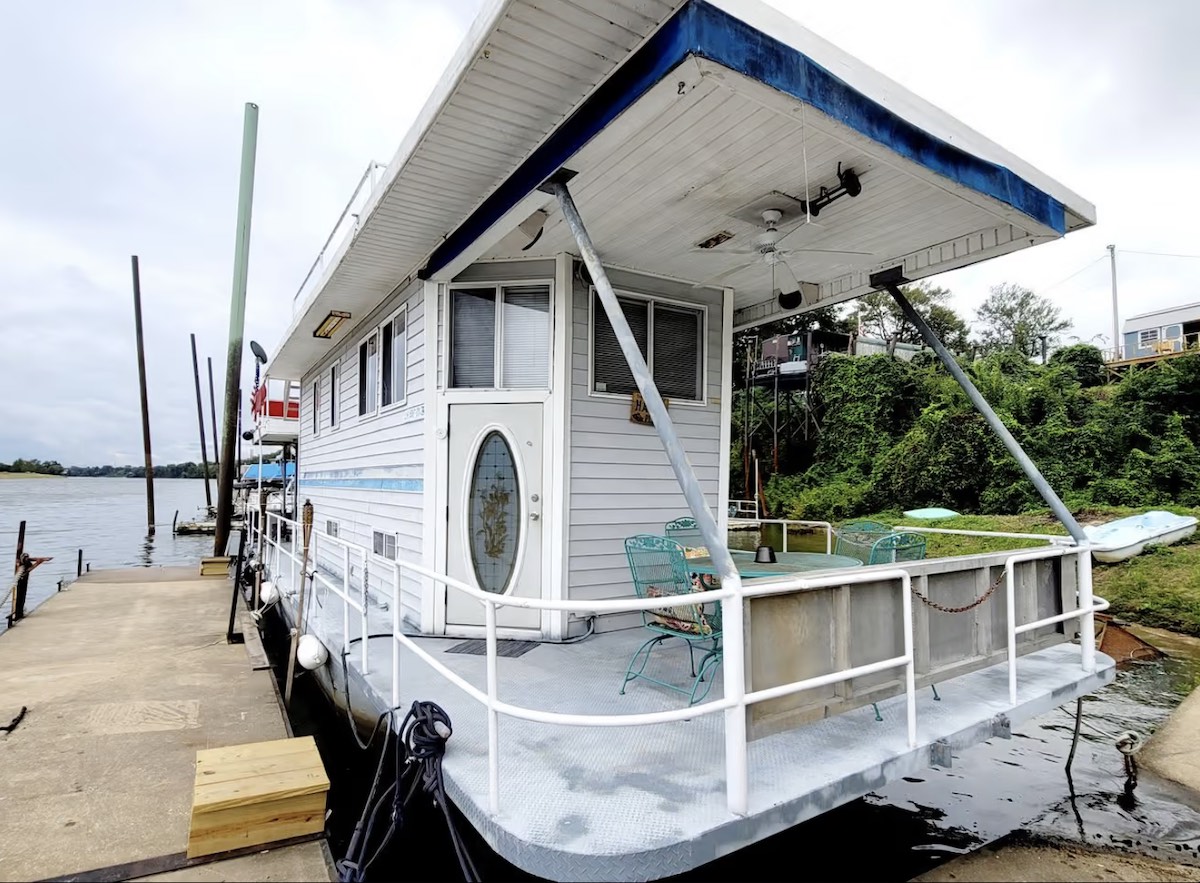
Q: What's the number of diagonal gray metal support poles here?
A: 2